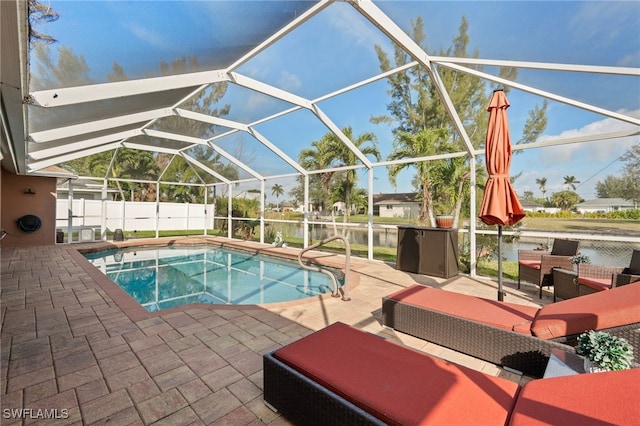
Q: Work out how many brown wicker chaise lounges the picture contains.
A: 2